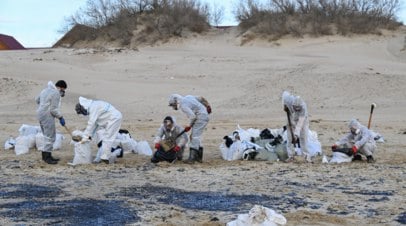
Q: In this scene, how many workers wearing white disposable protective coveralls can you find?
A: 6